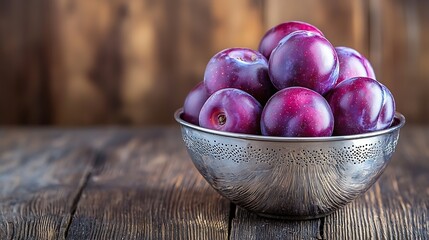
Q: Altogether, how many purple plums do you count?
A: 8